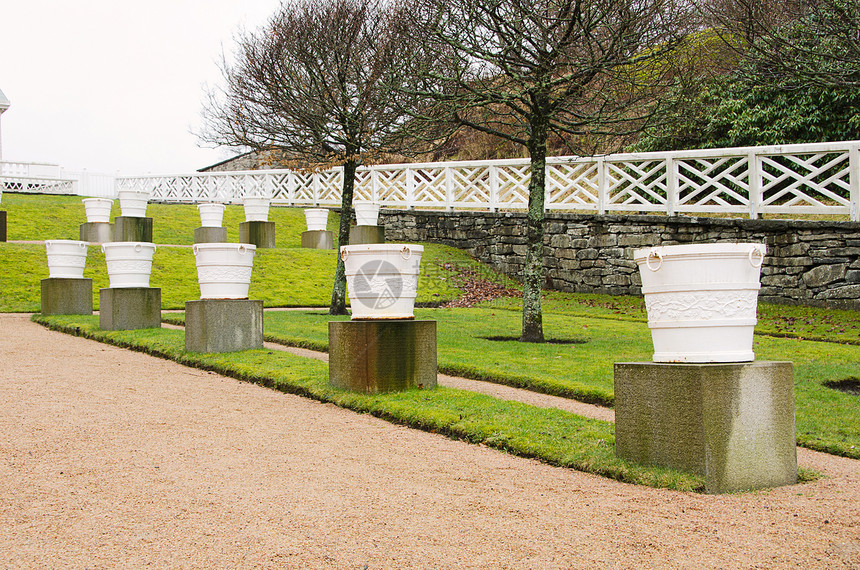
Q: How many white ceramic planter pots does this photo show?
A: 11